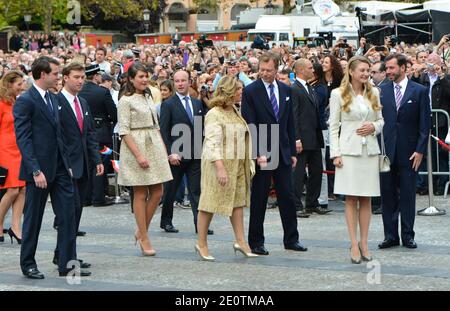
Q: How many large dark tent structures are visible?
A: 1